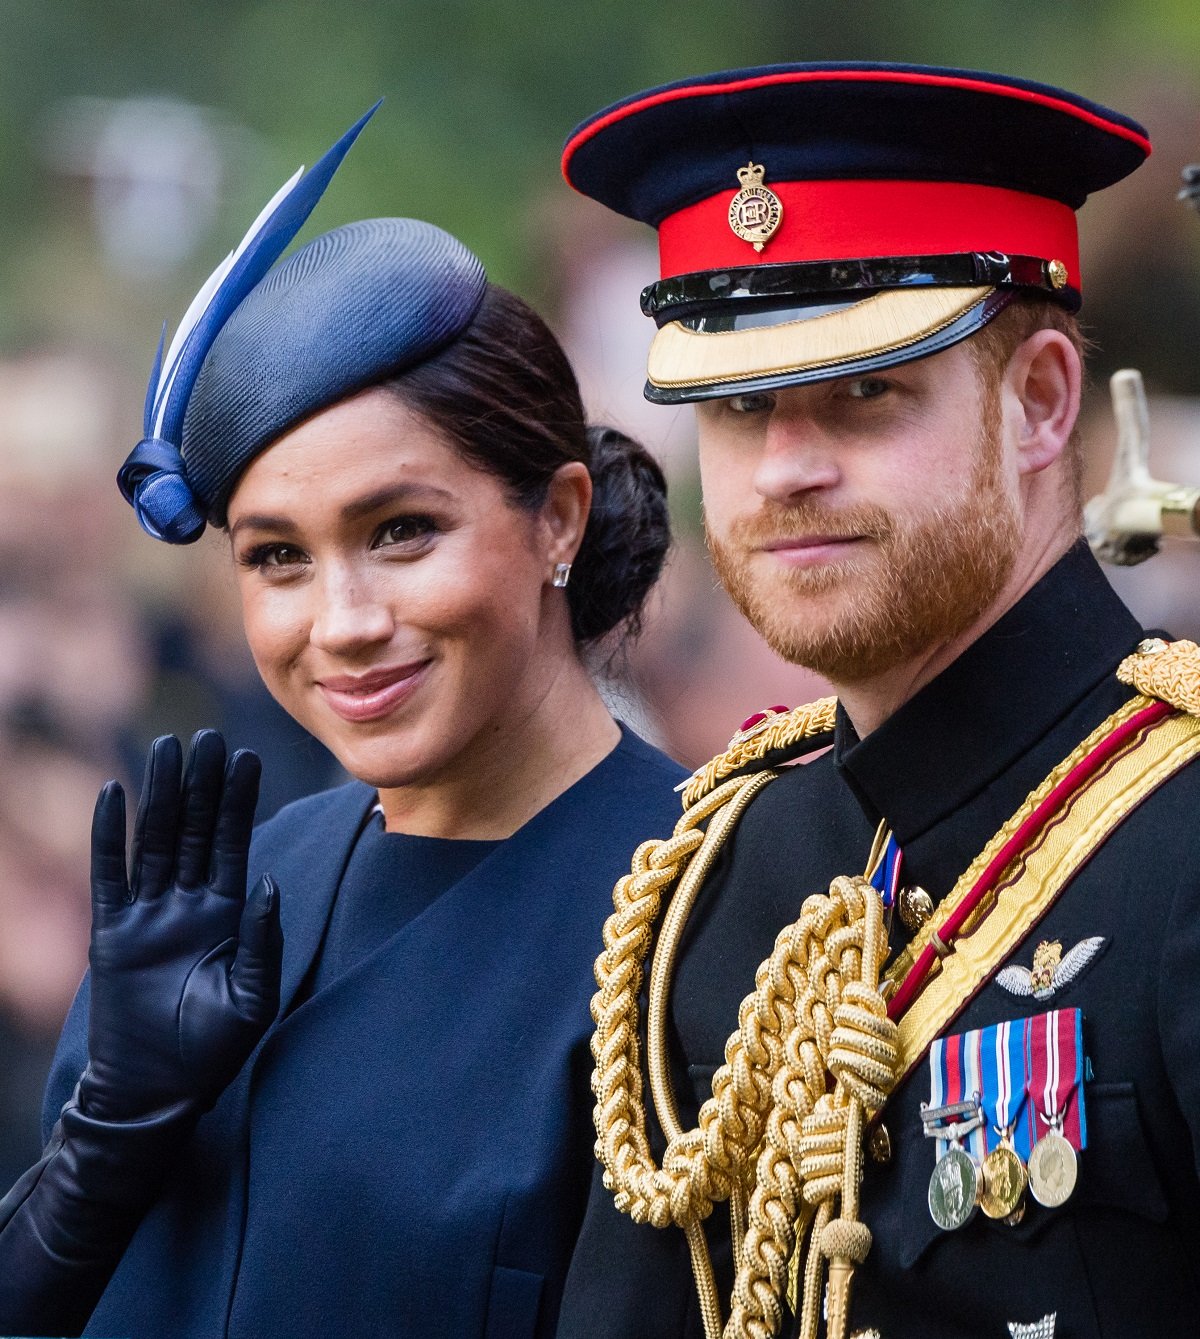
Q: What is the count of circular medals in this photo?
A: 3